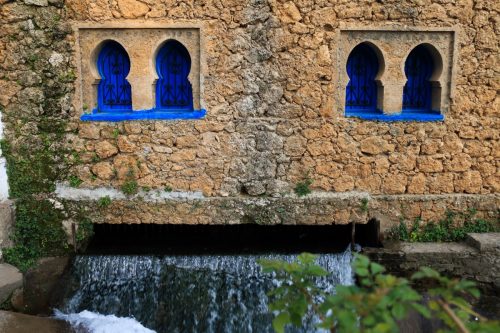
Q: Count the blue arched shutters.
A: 4